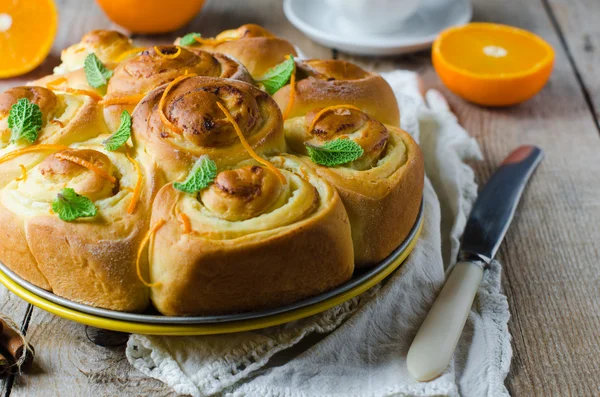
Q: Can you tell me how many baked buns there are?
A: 9